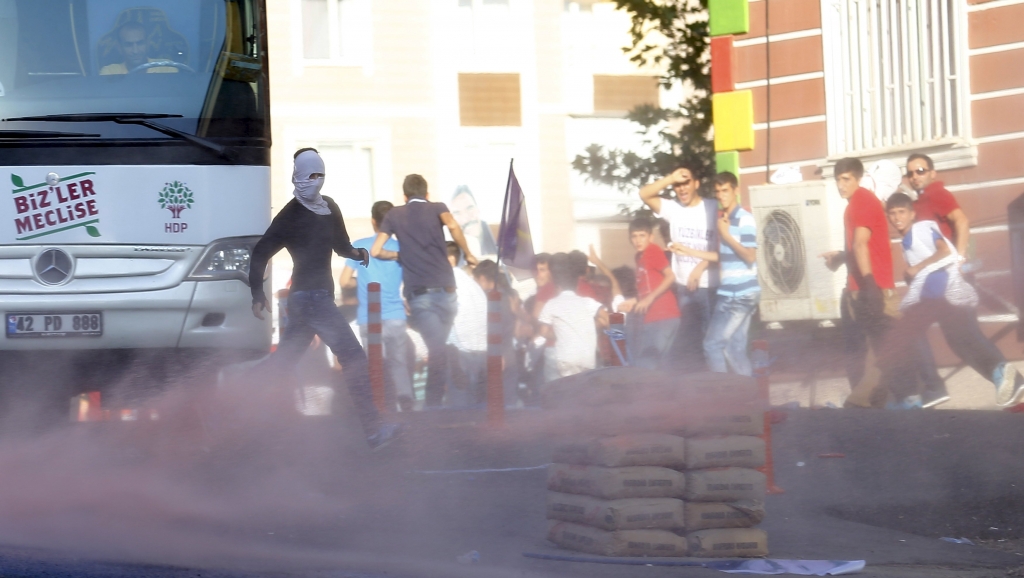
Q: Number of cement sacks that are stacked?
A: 12